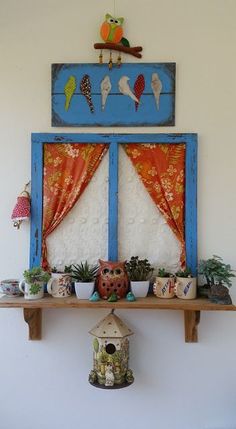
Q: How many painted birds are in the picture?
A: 6